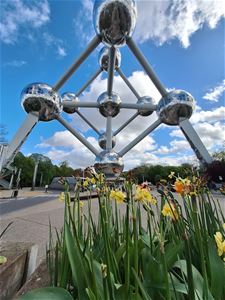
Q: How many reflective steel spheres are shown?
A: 9